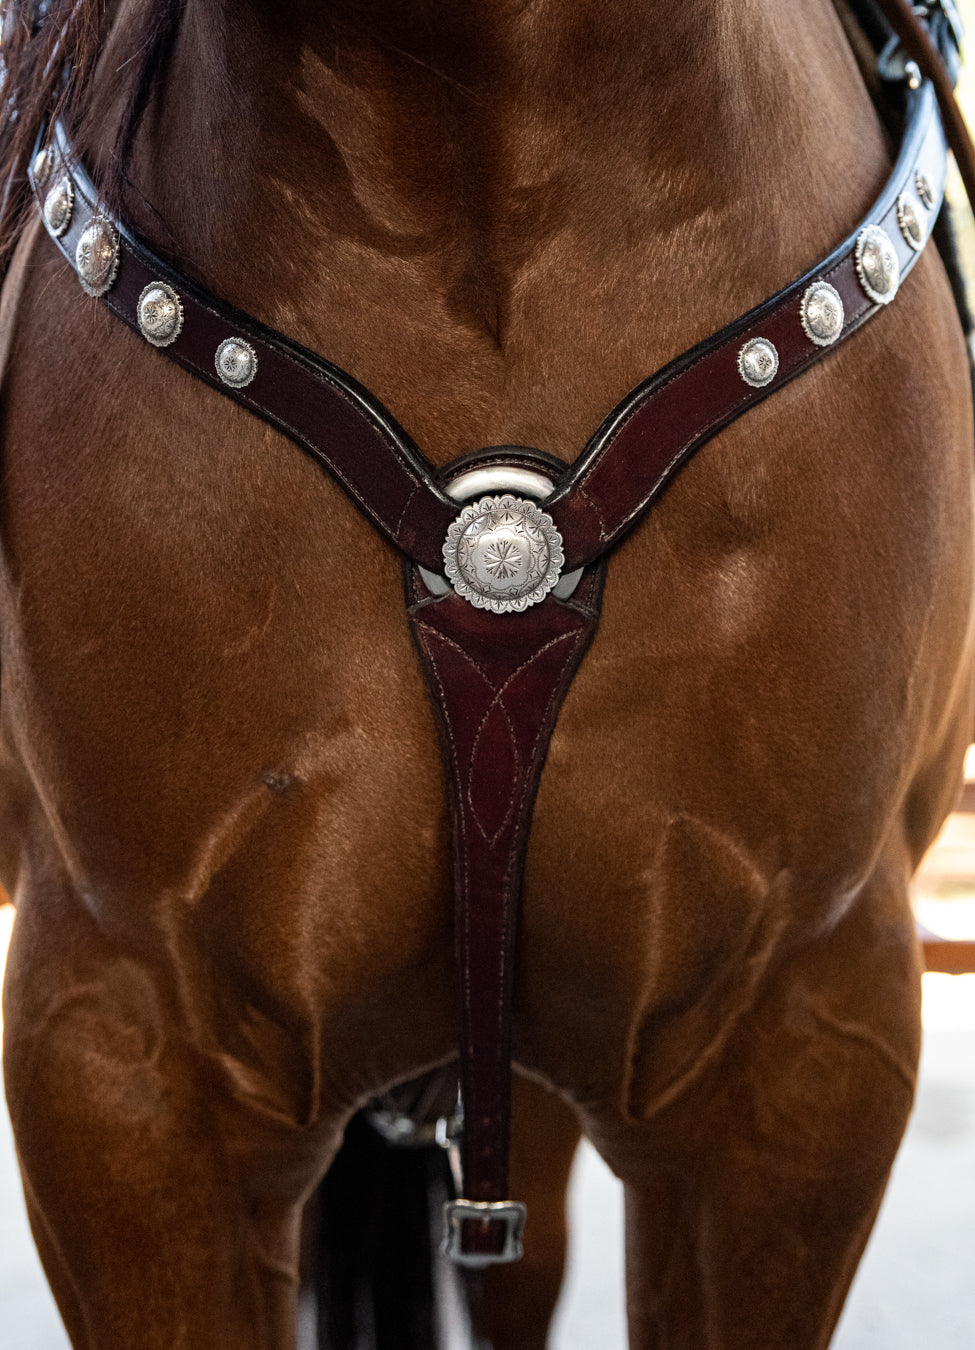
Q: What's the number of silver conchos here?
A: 11